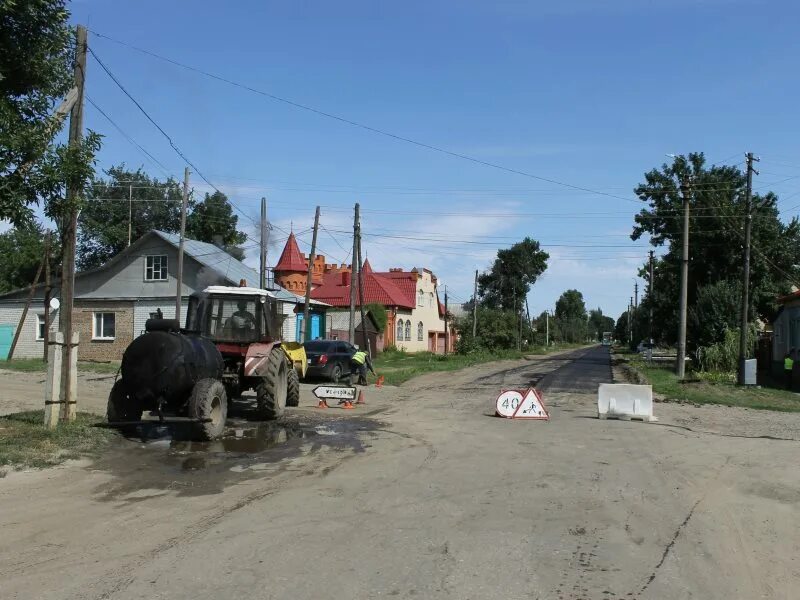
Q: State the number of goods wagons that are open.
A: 0